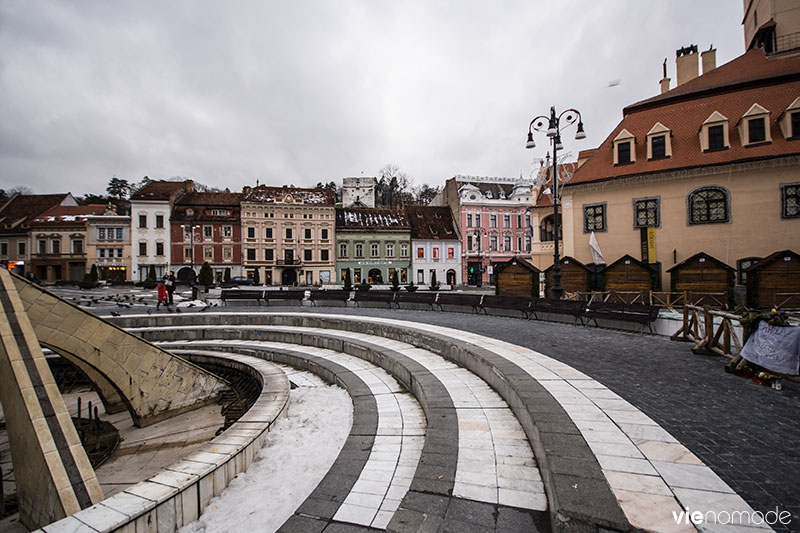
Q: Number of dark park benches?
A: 9